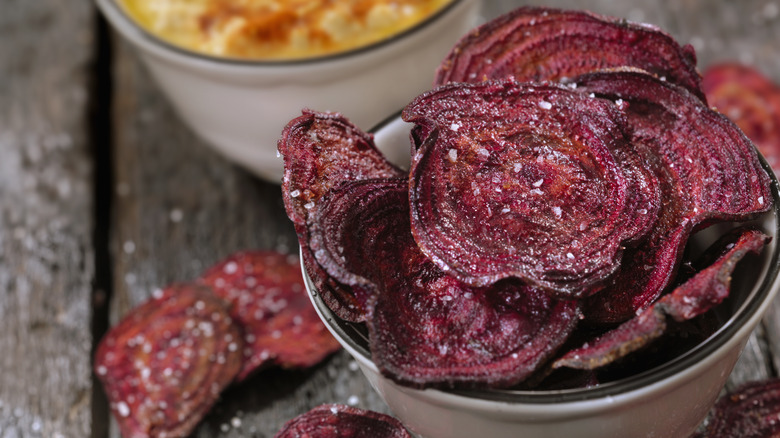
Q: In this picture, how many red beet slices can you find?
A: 11